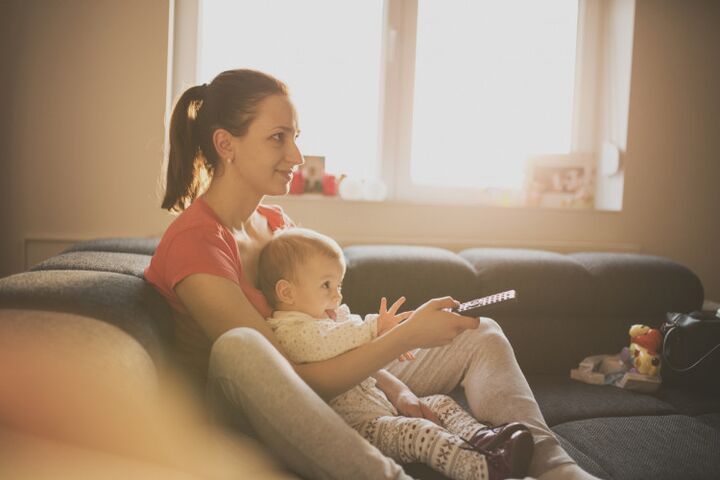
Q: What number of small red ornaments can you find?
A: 2